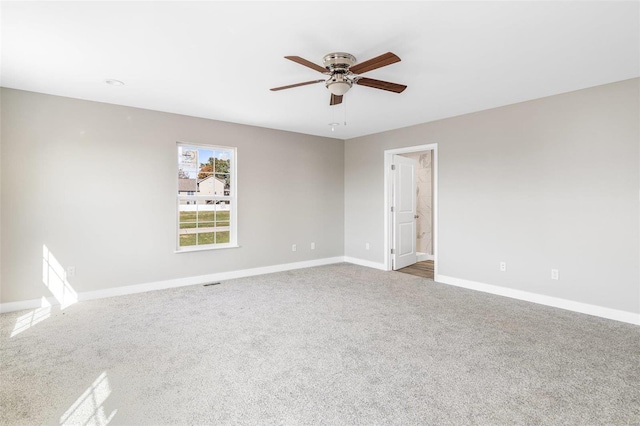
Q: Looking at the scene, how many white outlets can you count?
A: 6